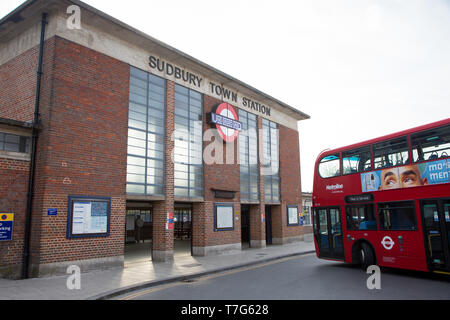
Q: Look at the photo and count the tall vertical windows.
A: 4